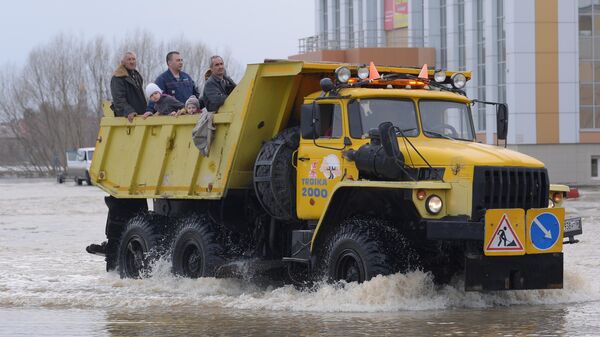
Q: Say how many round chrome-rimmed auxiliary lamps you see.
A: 4